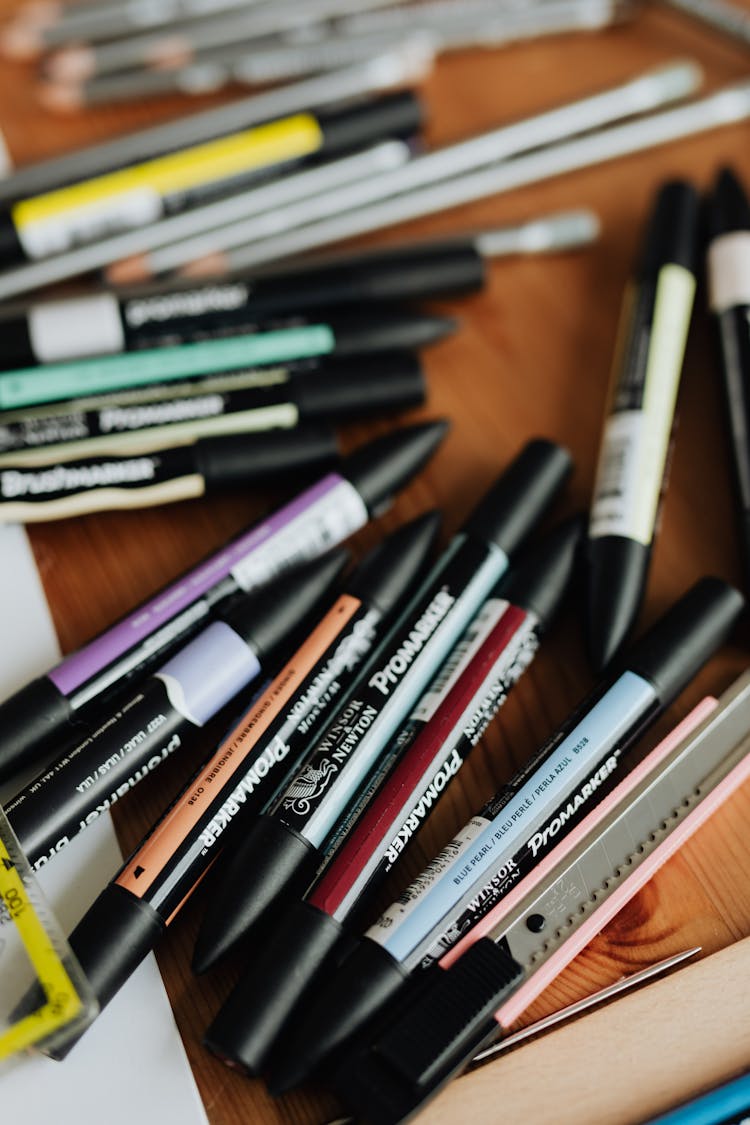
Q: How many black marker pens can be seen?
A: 13